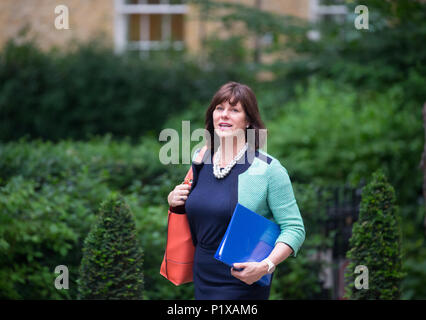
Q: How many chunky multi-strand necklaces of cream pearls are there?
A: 1